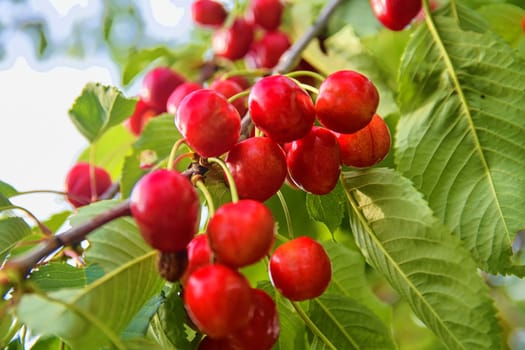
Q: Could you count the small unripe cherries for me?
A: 0